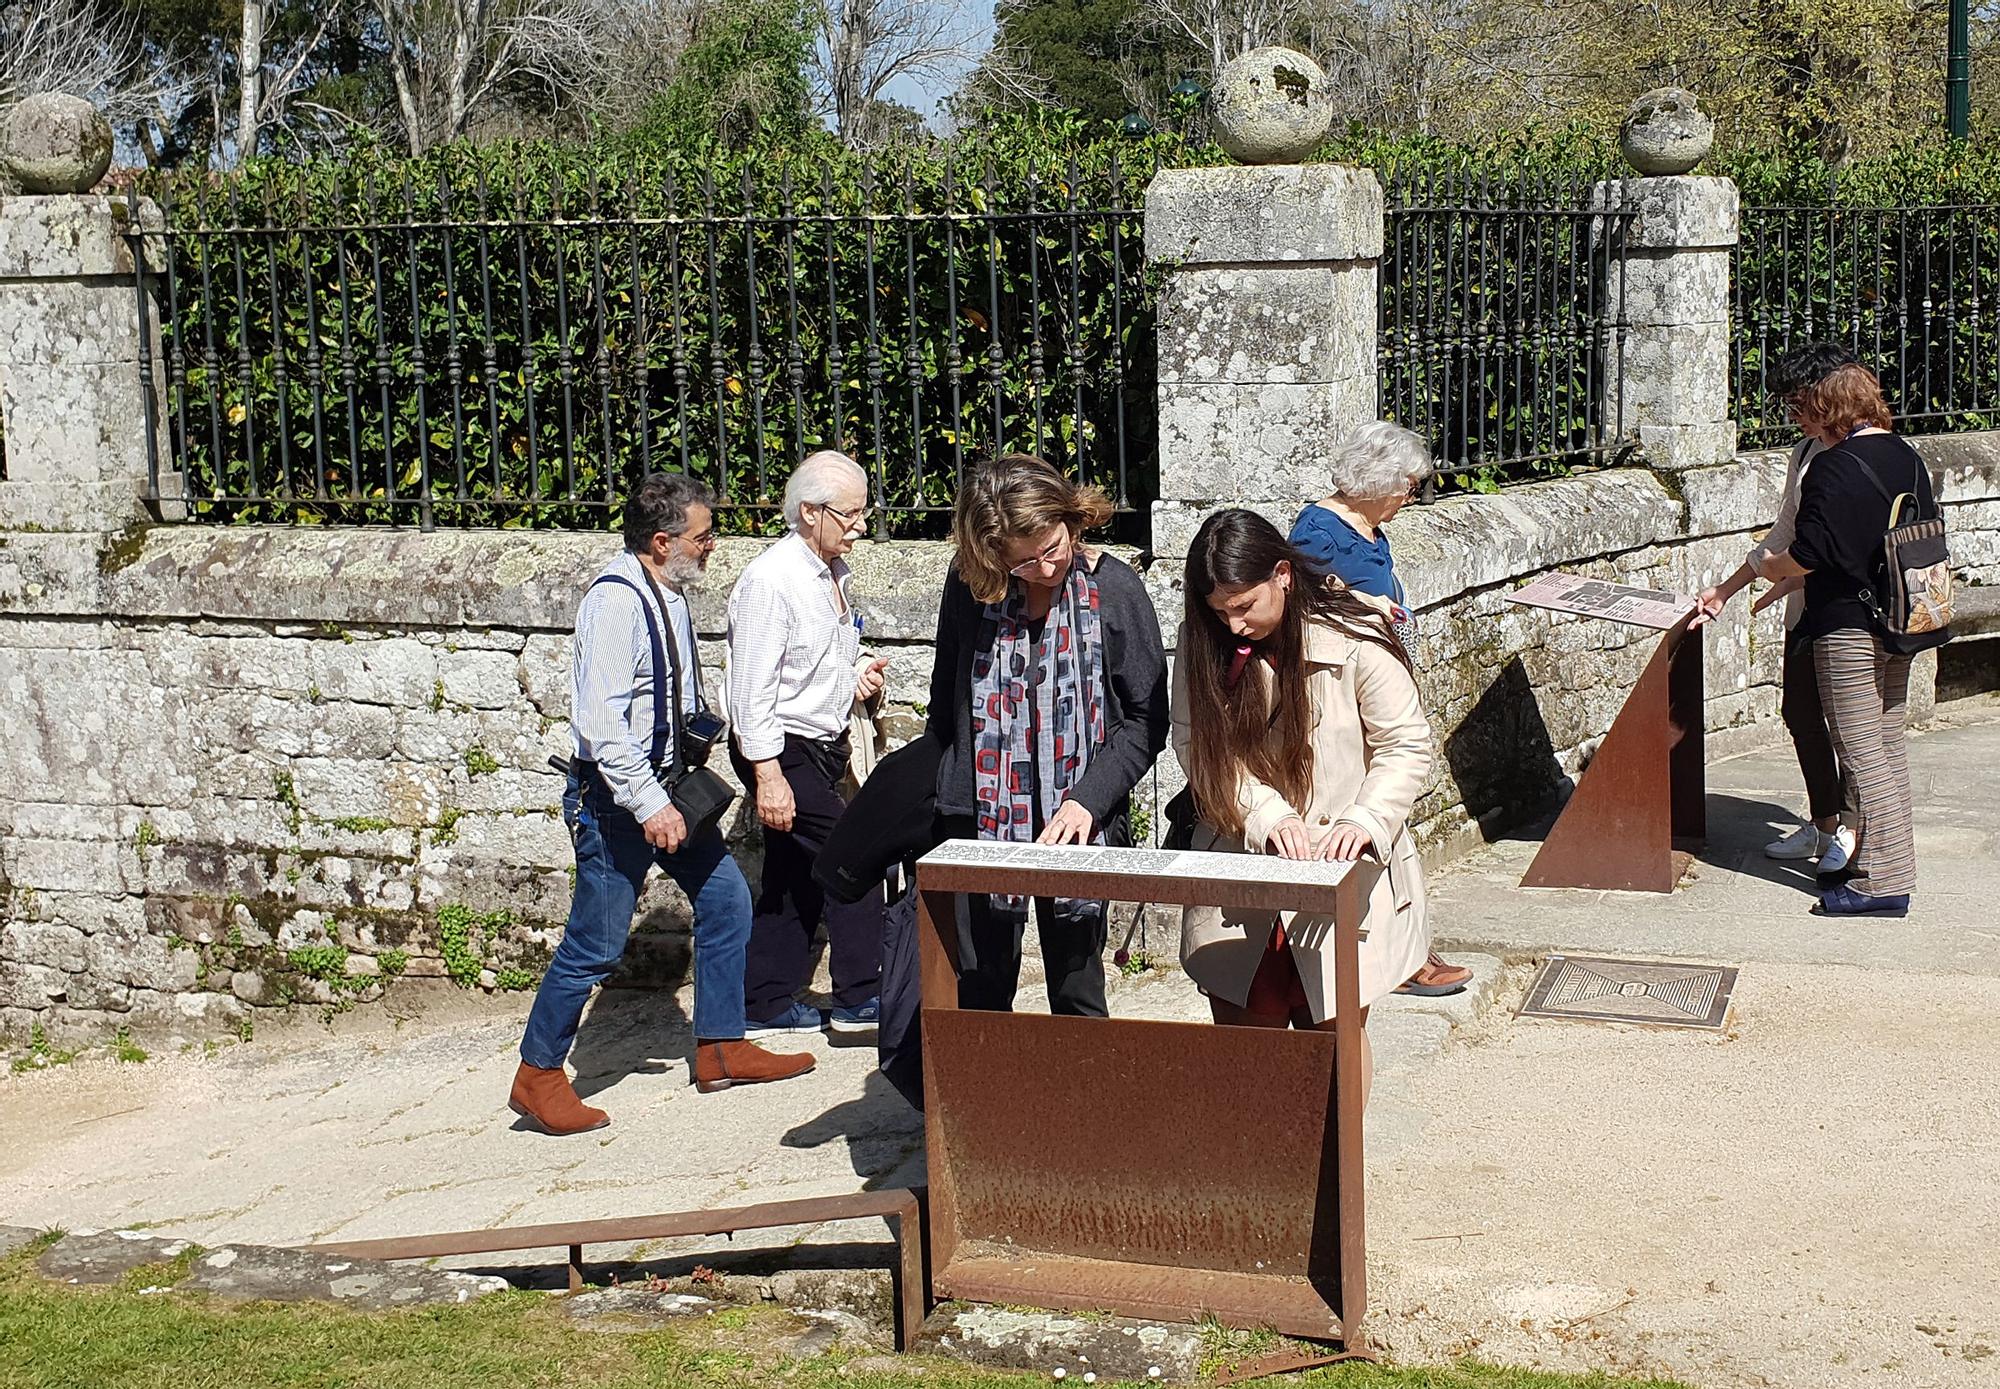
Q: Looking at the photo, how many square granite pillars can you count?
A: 3